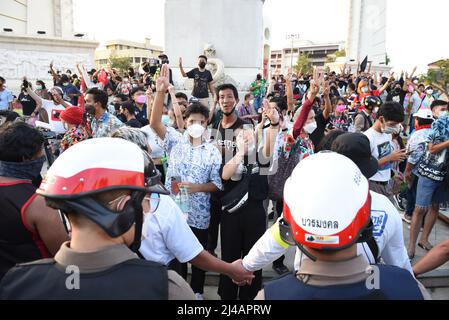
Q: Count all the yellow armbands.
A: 1